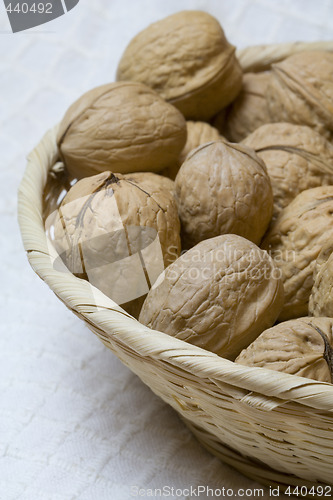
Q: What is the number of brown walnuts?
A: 12